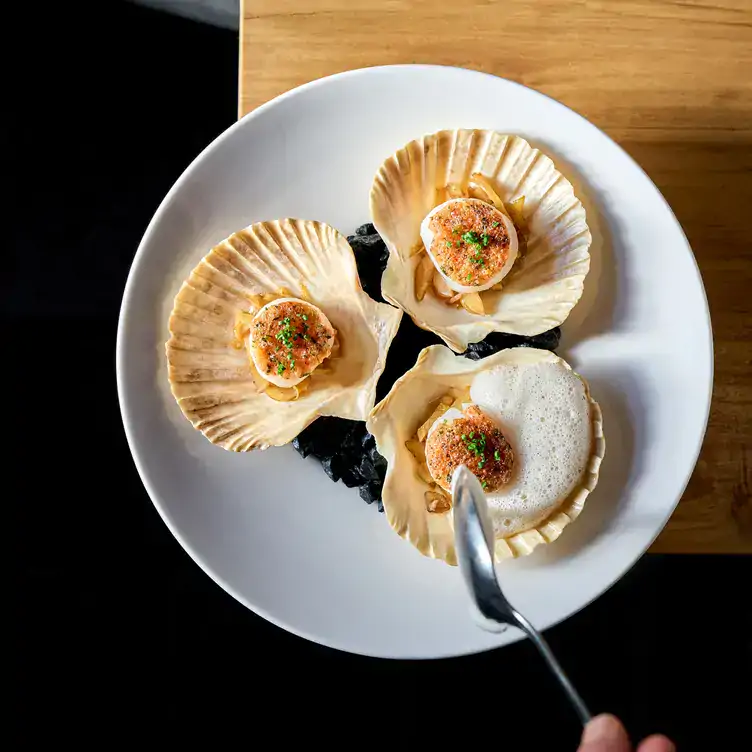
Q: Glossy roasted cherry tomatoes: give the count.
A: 0